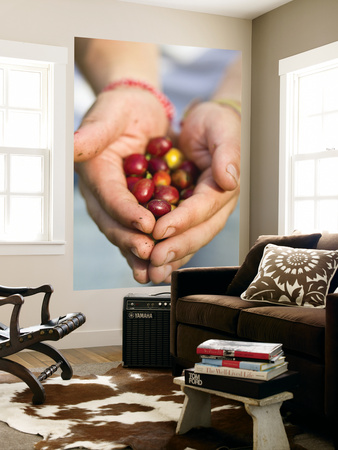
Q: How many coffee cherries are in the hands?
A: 12